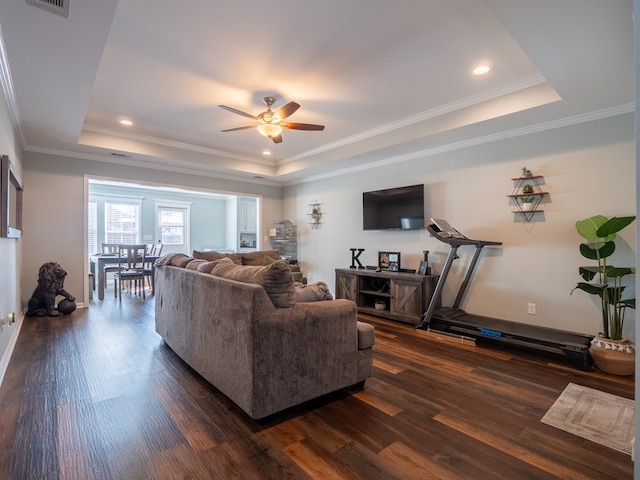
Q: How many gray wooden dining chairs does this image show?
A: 4